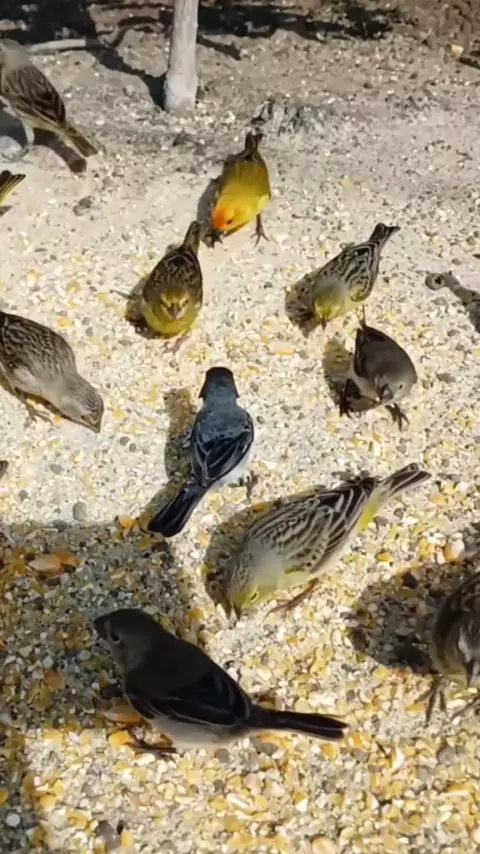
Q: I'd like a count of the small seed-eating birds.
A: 11